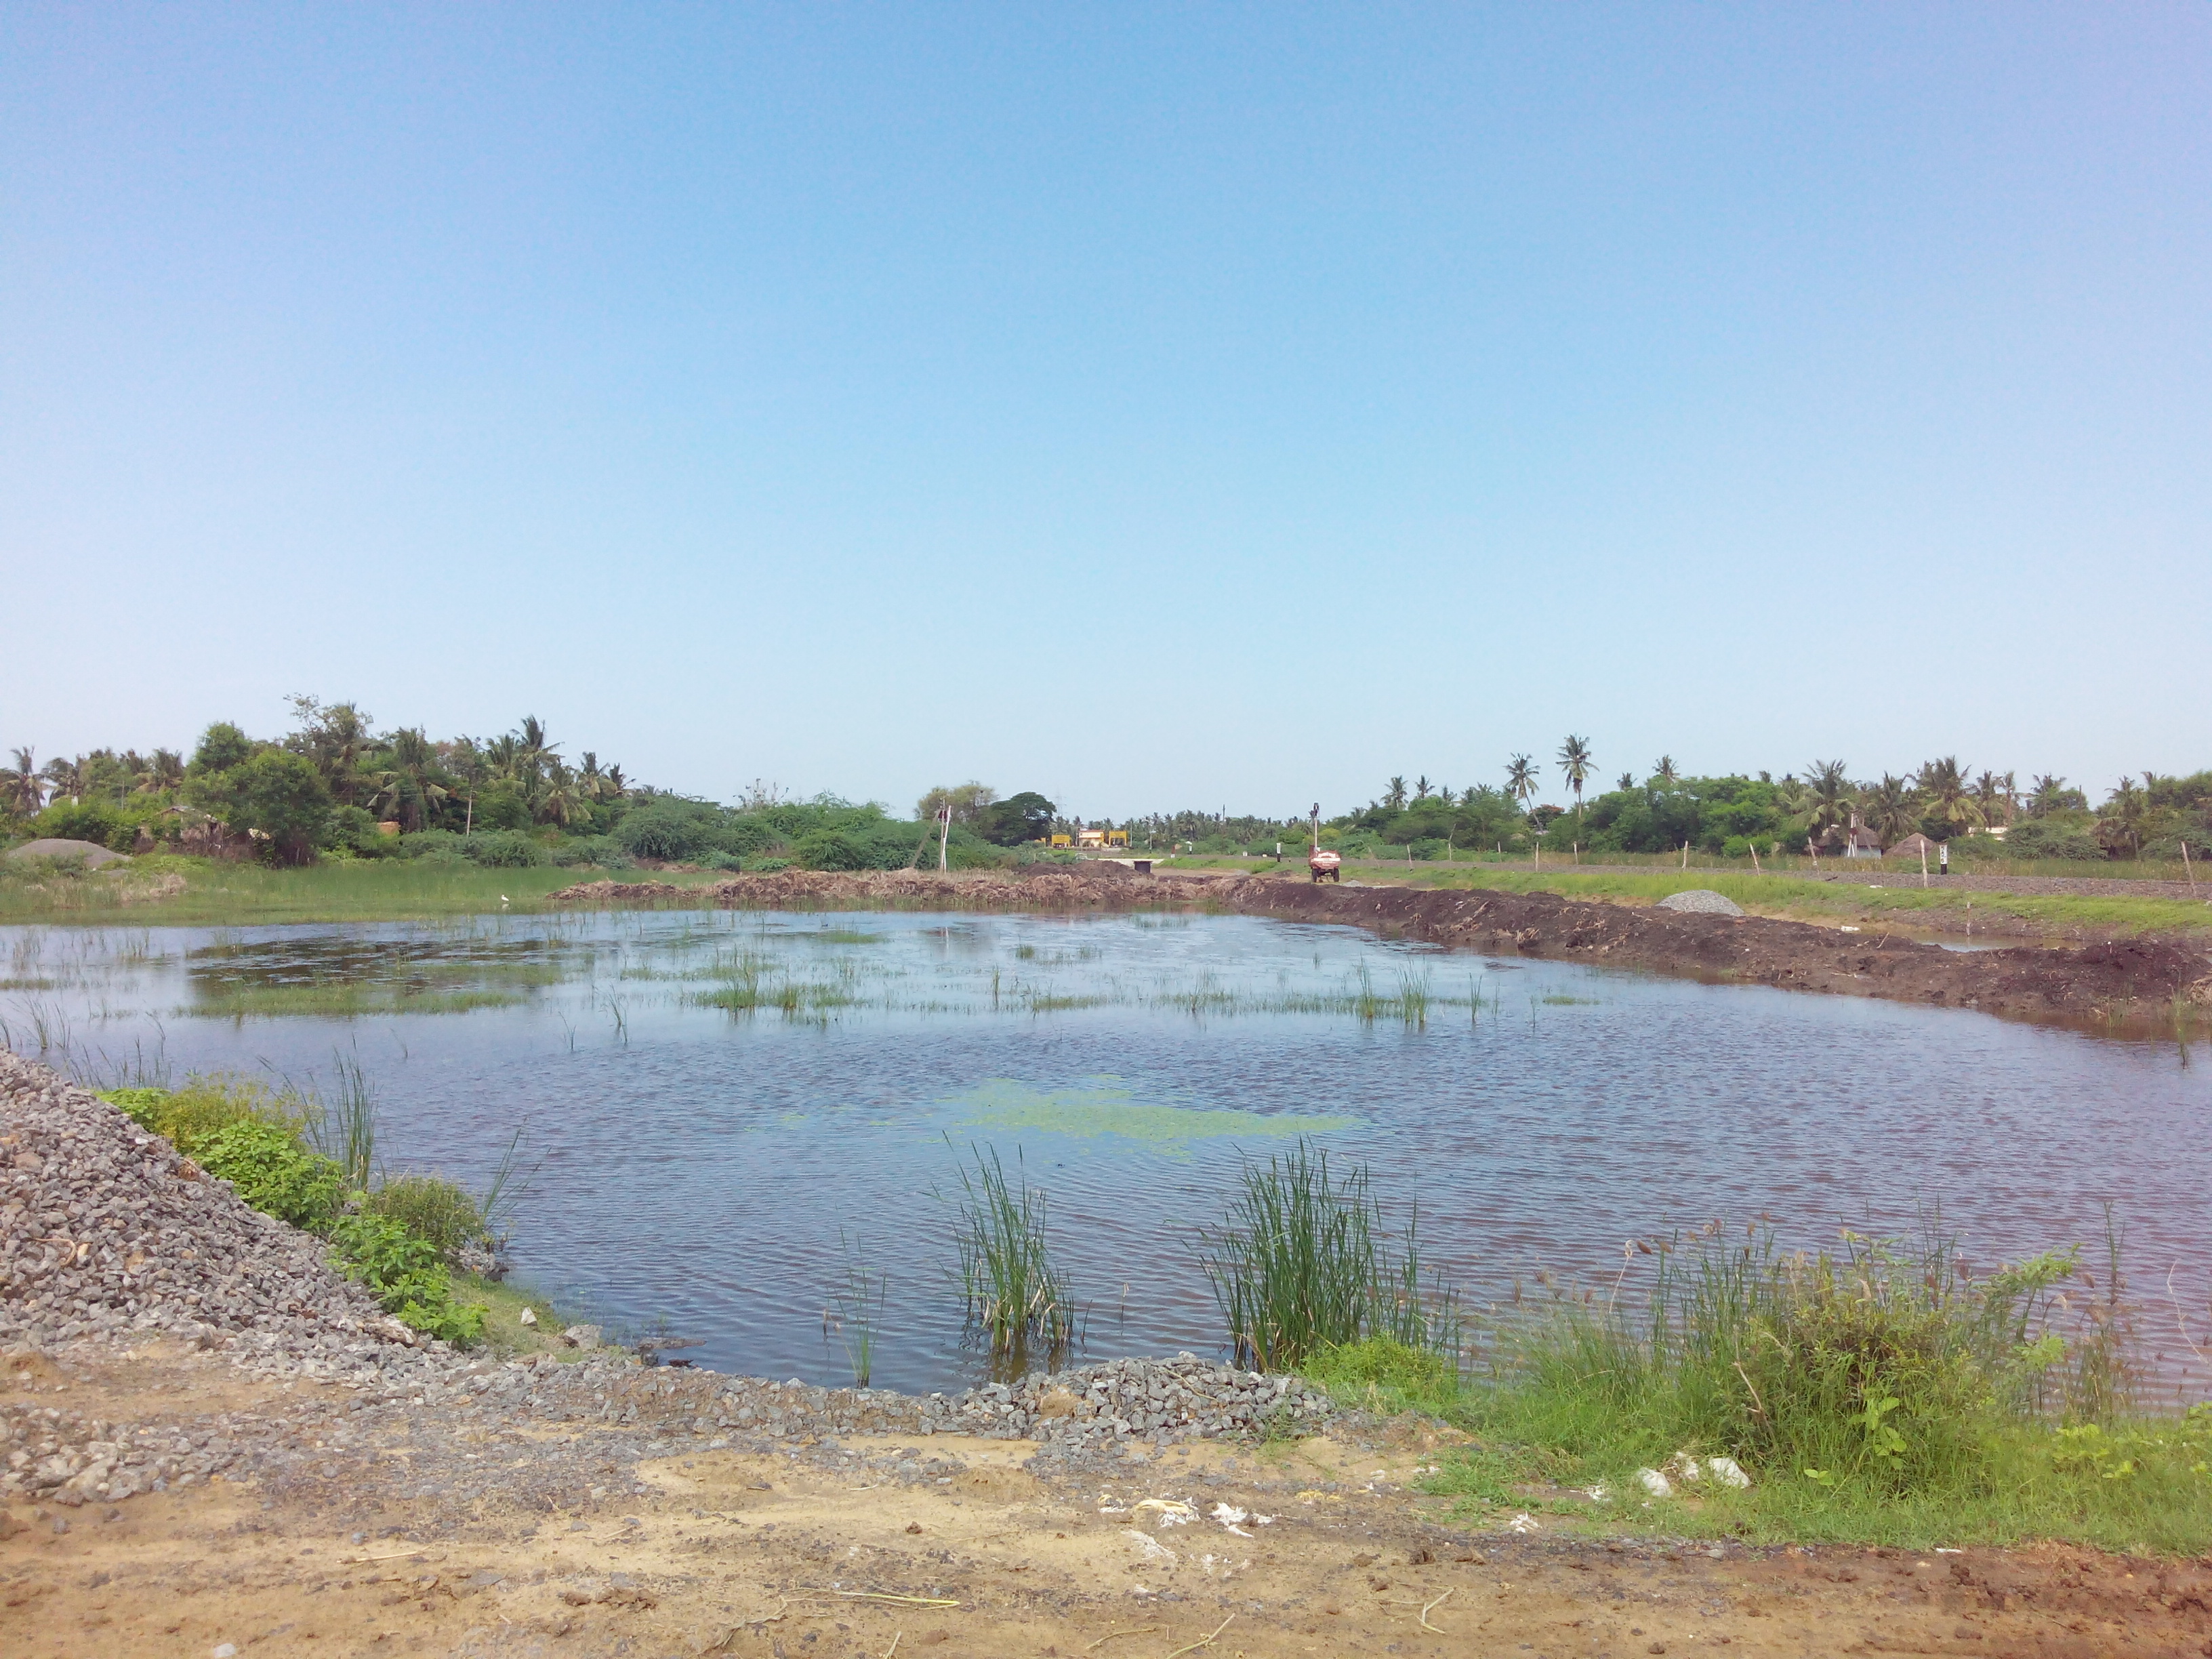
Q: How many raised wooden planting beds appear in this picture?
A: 0